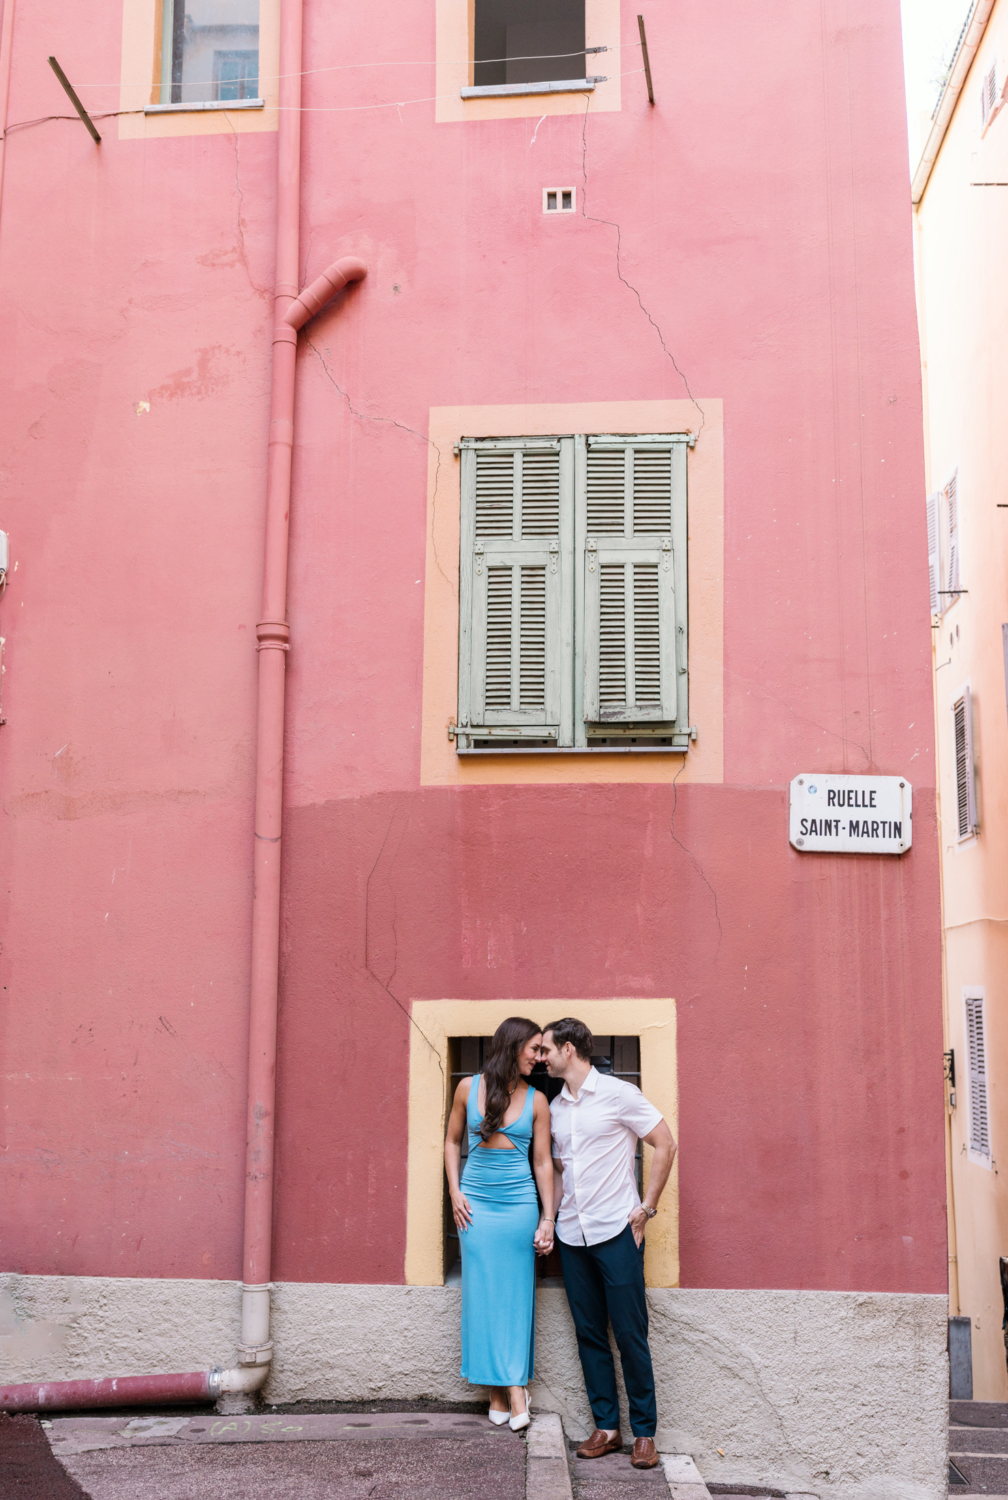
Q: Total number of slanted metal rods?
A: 2